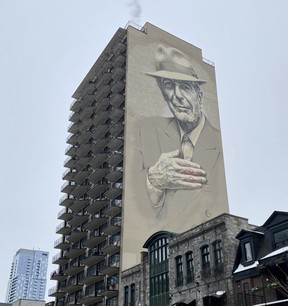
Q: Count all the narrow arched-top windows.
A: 6